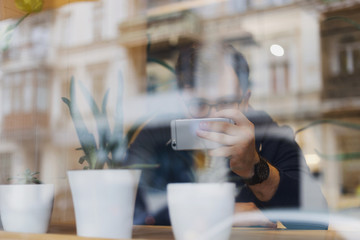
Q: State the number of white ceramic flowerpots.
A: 3